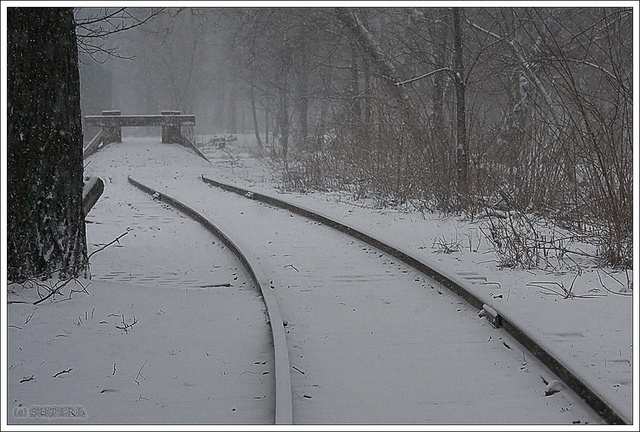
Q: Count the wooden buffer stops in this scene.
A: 1